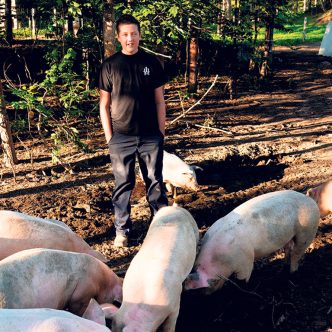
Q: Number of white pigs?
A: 7